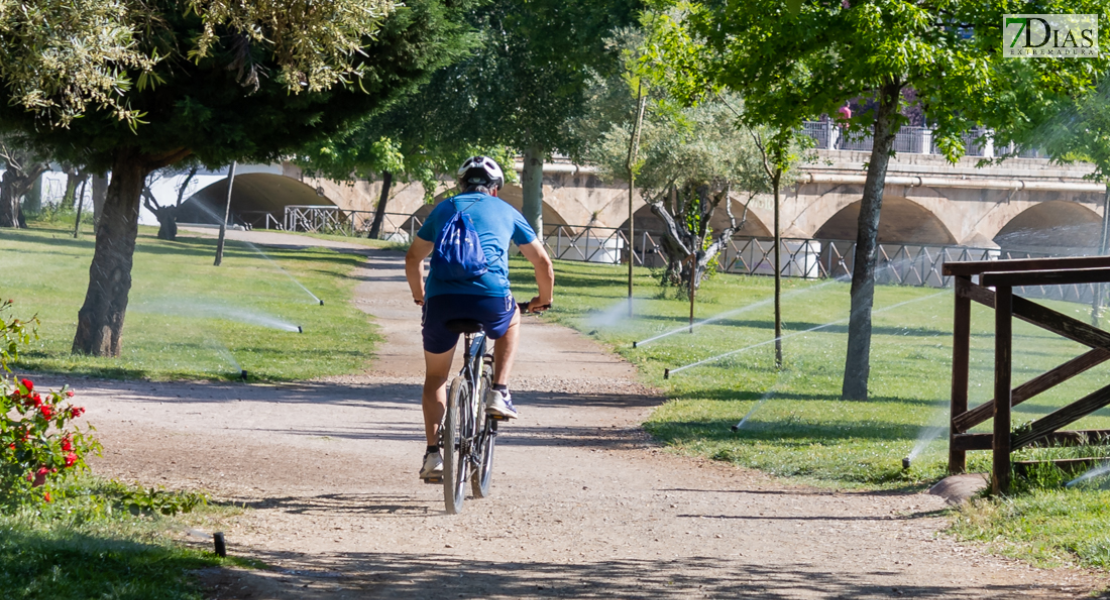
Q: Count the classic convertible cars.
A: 0